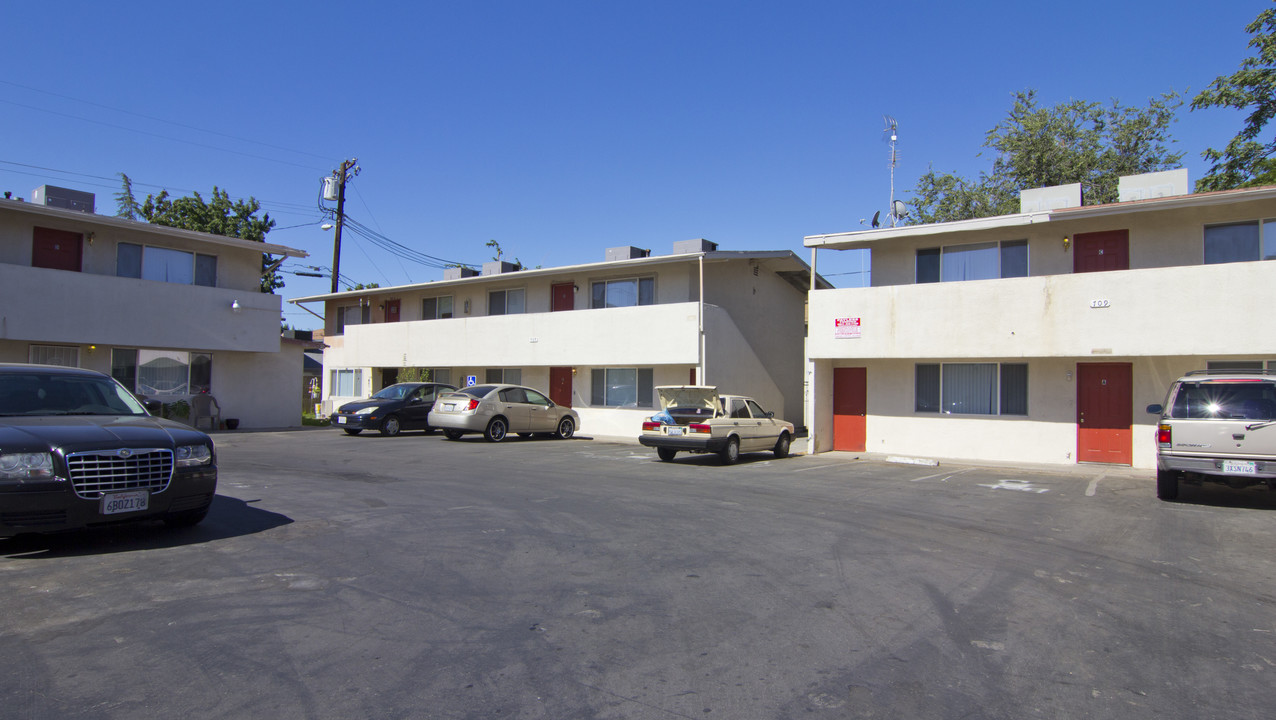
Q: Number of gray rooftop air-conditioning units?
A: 5